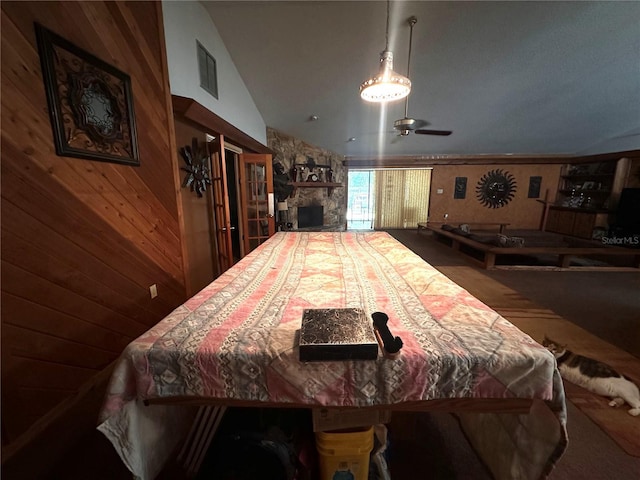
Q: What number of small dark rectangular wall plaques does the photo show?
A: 2